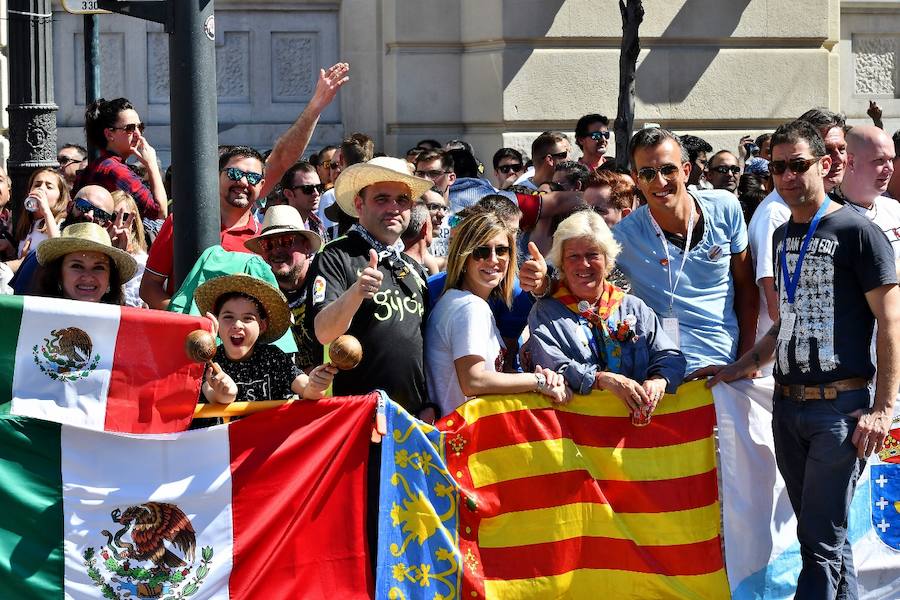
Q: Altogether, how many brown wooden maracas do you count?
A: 2